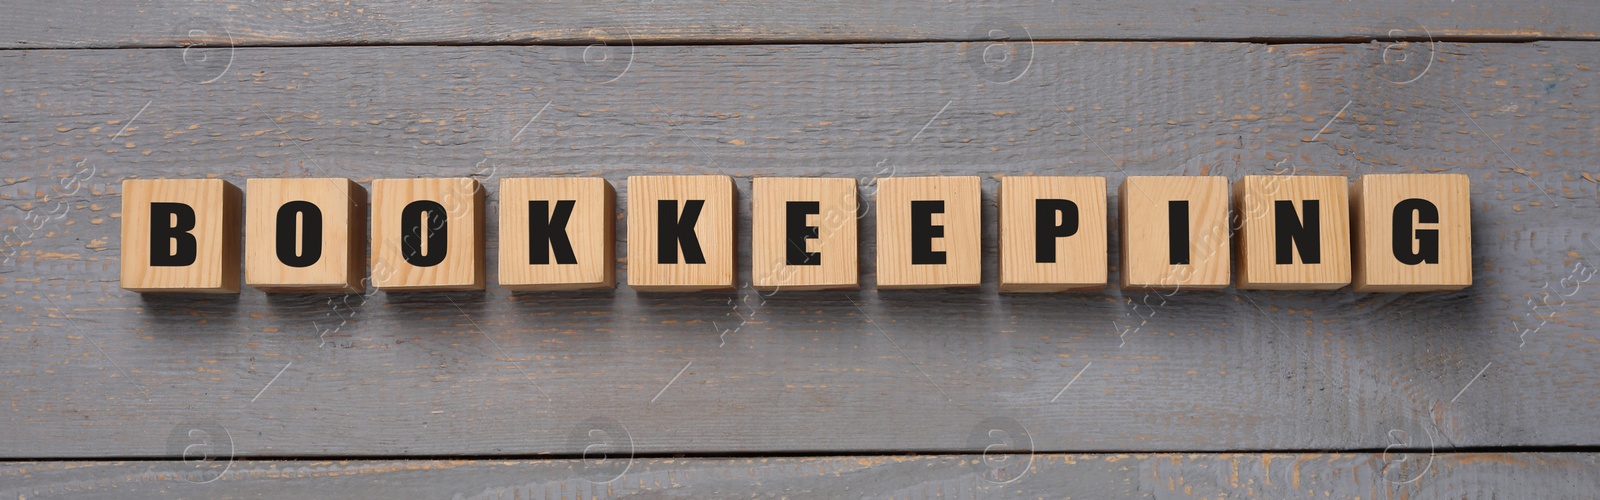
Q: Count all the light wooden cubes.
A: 11